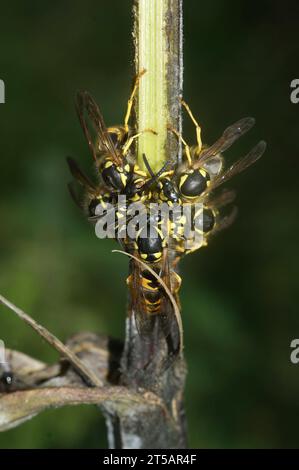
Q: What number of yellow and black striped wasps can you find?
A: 5